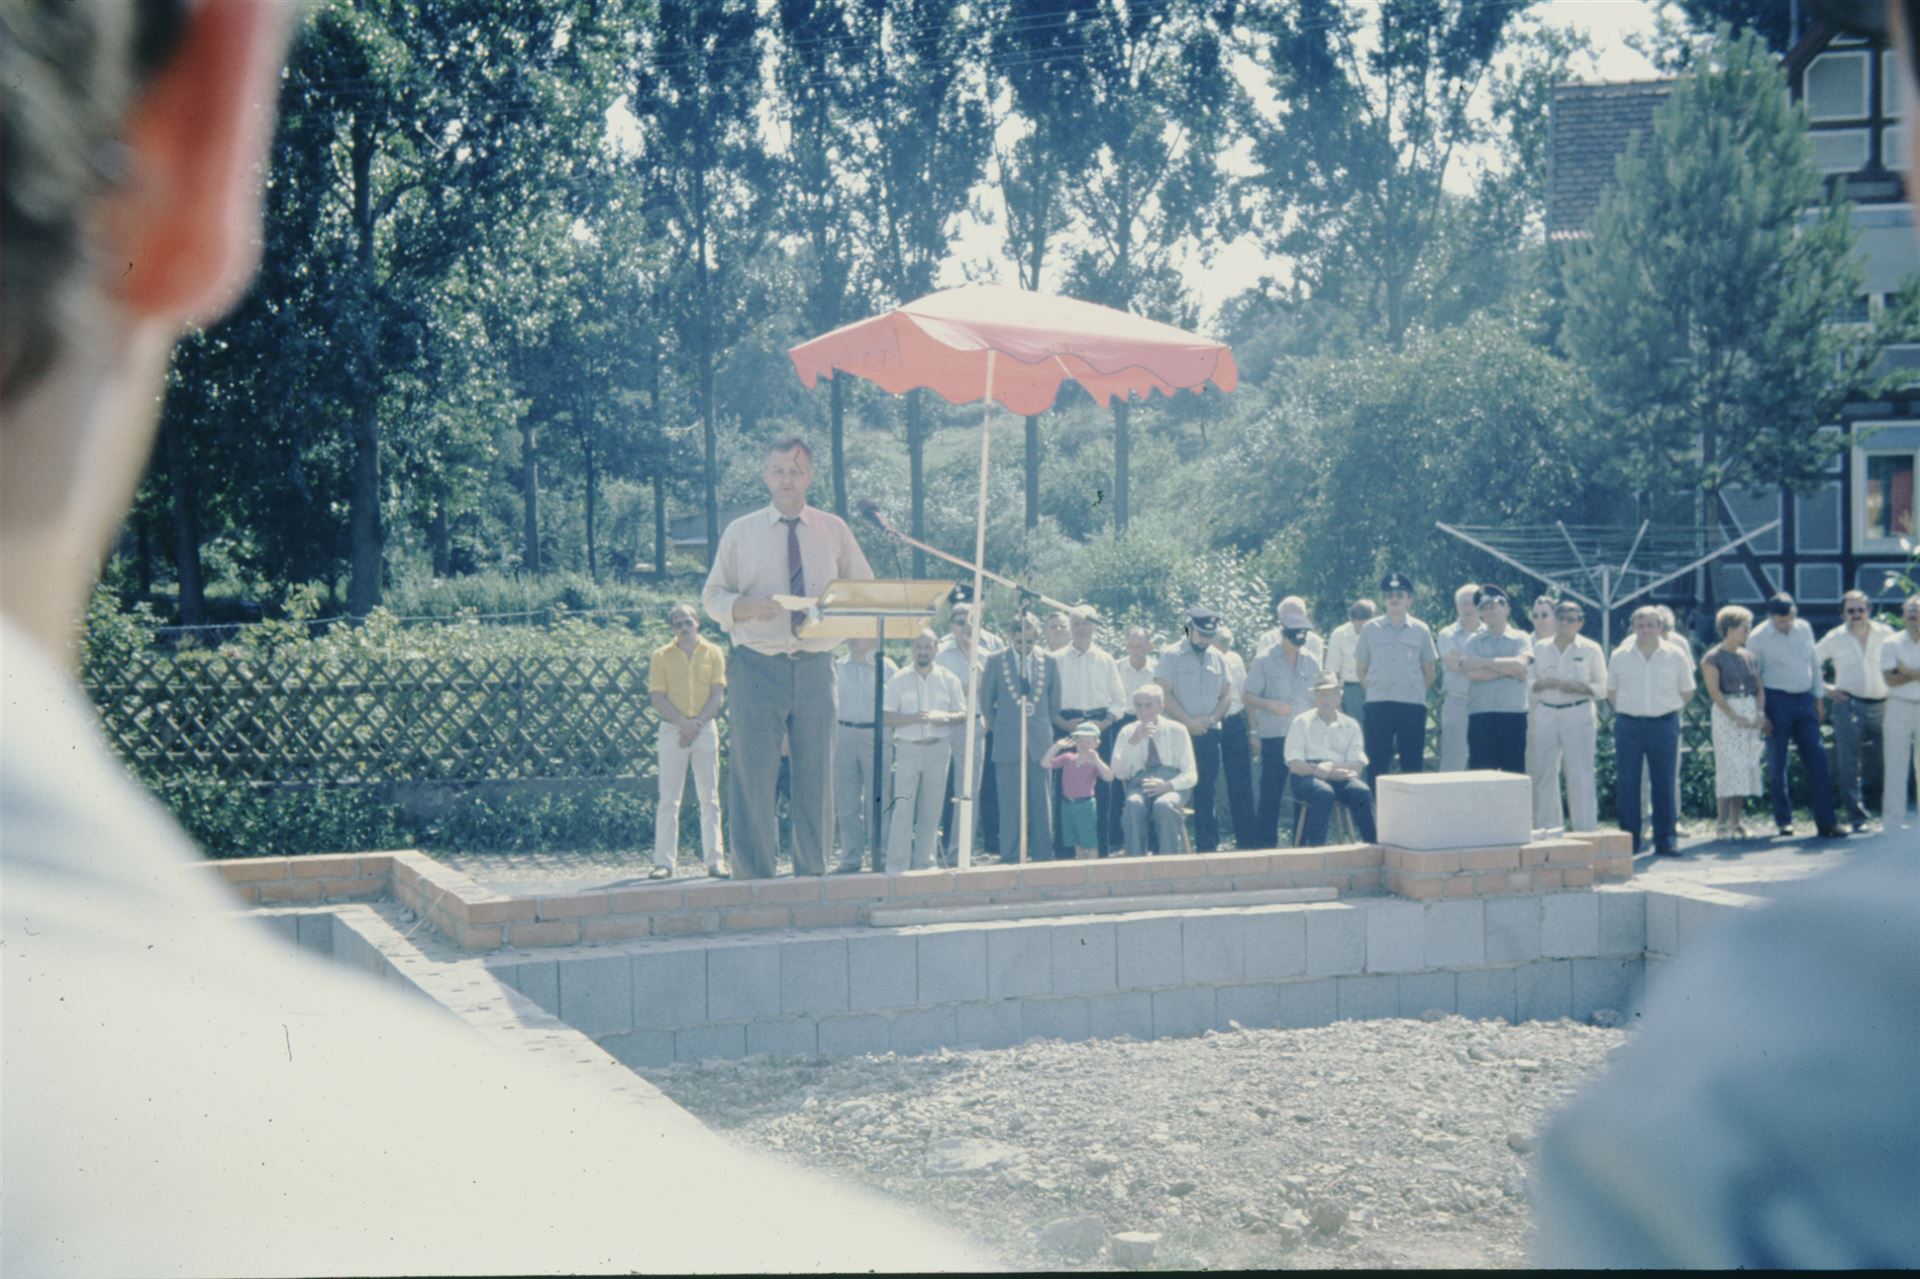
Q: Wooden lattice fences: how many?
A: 1